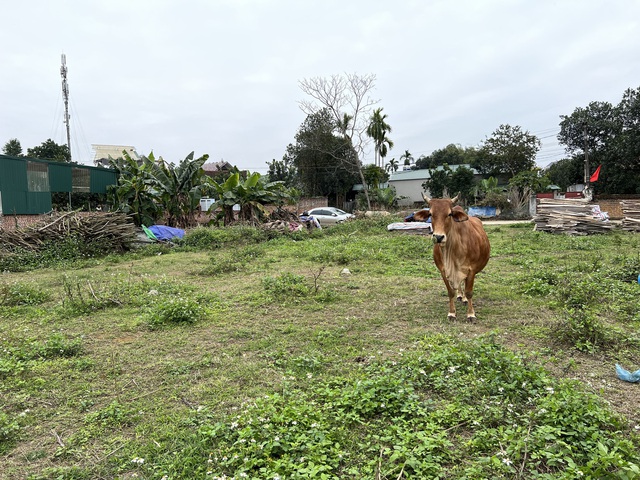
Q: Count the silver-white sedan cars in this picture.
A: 1